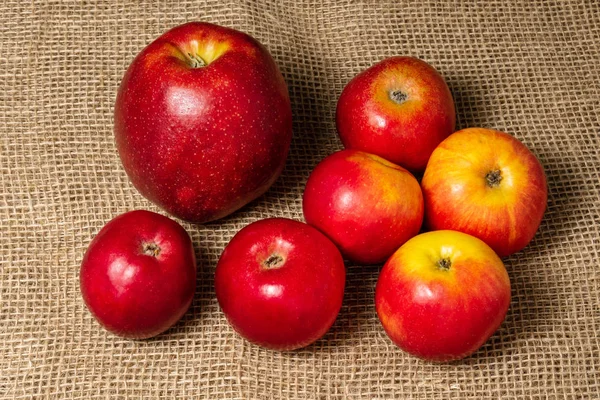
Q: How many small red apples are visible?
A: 6